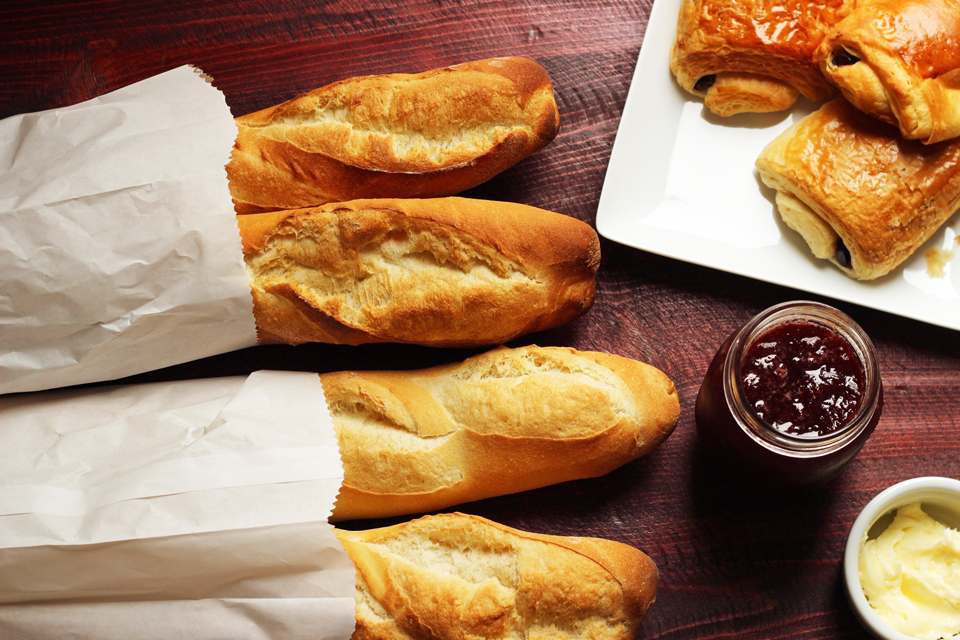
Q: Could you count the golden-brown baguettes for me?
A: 4